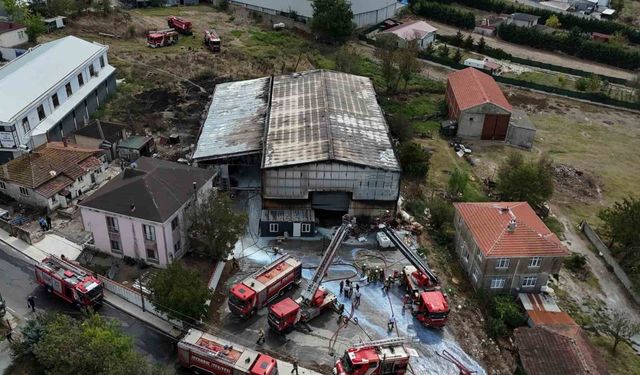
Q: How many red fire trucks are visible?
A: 9